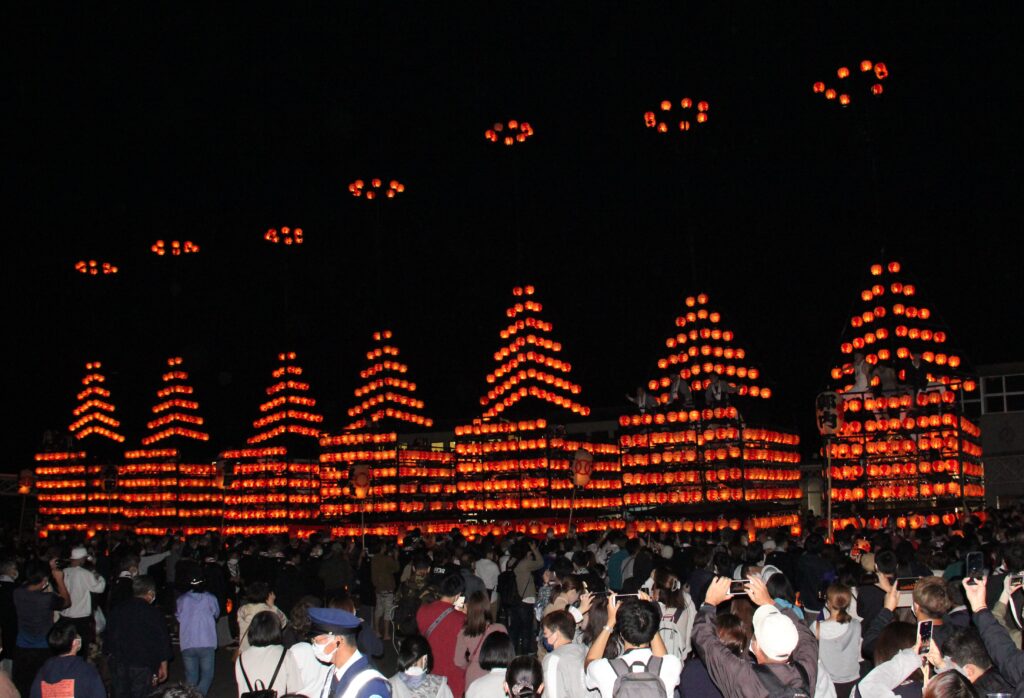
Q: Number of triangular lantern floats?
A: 7